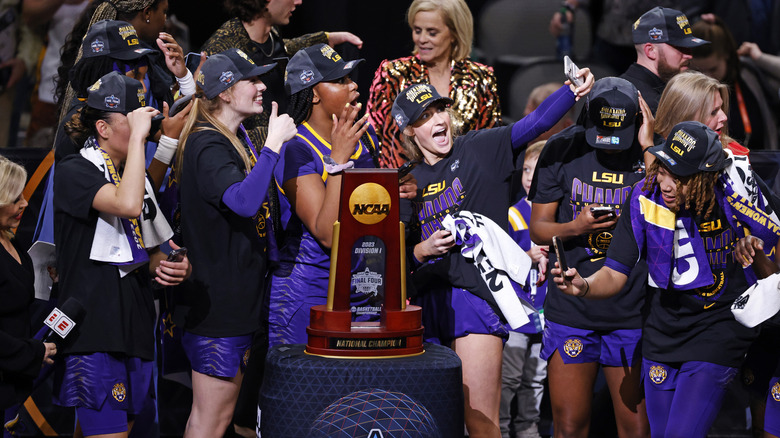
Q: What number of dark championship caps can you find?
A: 8